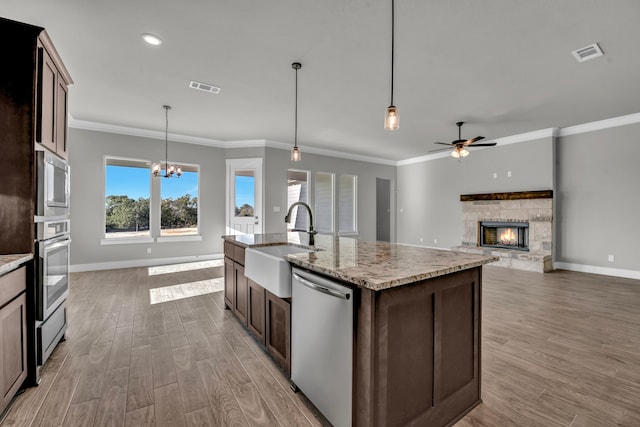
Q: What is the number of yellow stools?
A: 0